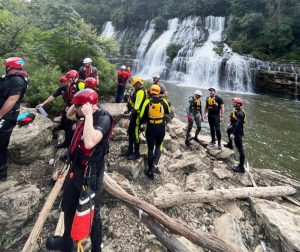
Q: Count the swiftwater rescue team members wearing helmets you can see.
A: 12